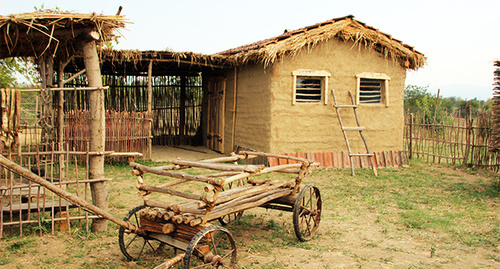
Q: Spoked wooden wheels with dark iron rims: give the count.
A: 4